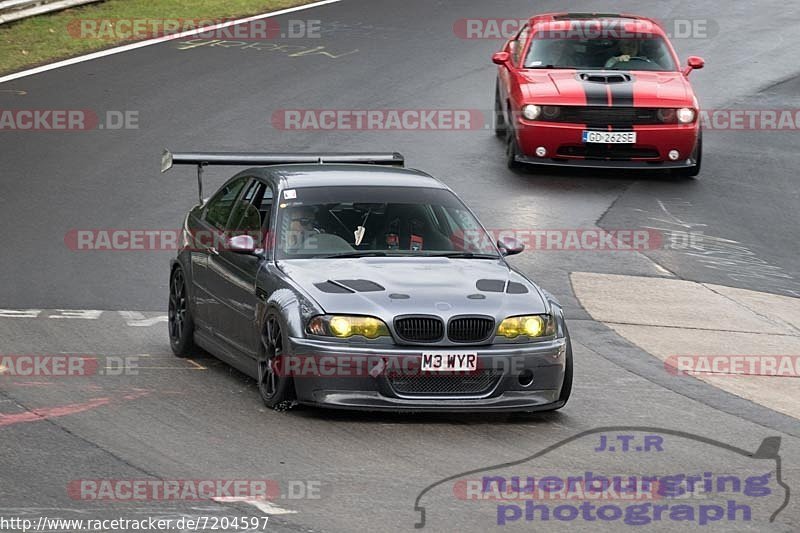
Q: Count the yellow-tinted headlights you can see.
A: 2